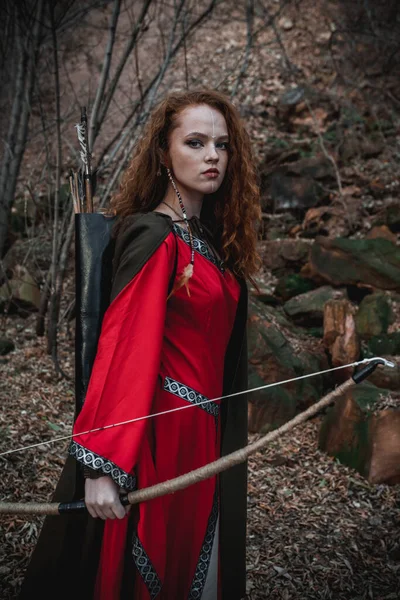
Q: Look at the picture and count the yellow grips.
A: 0